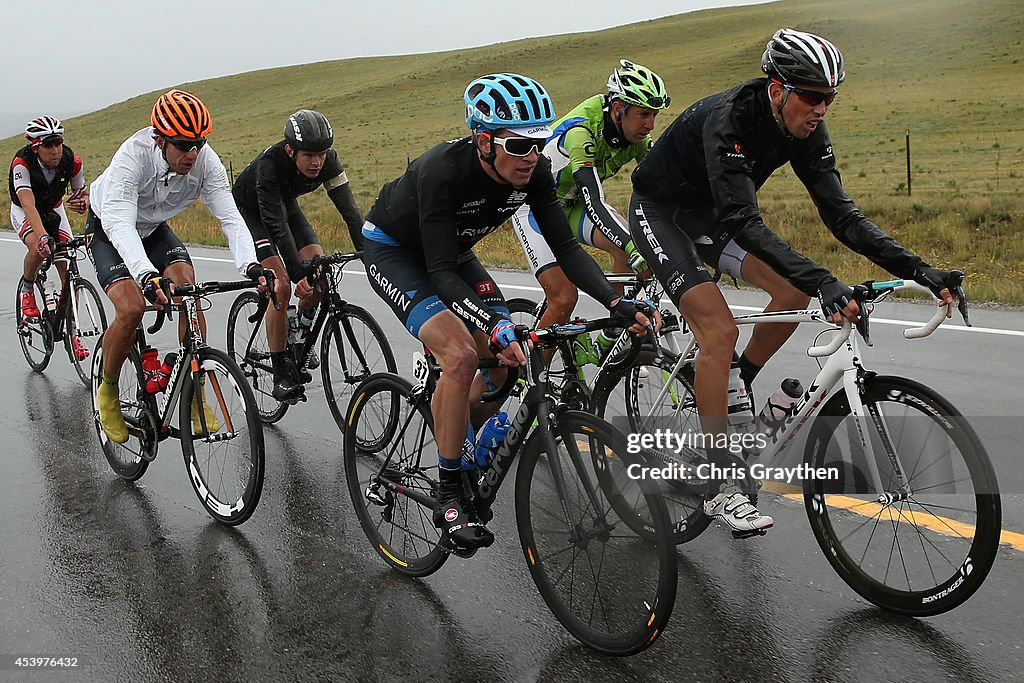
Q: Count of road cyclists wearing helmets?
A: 6